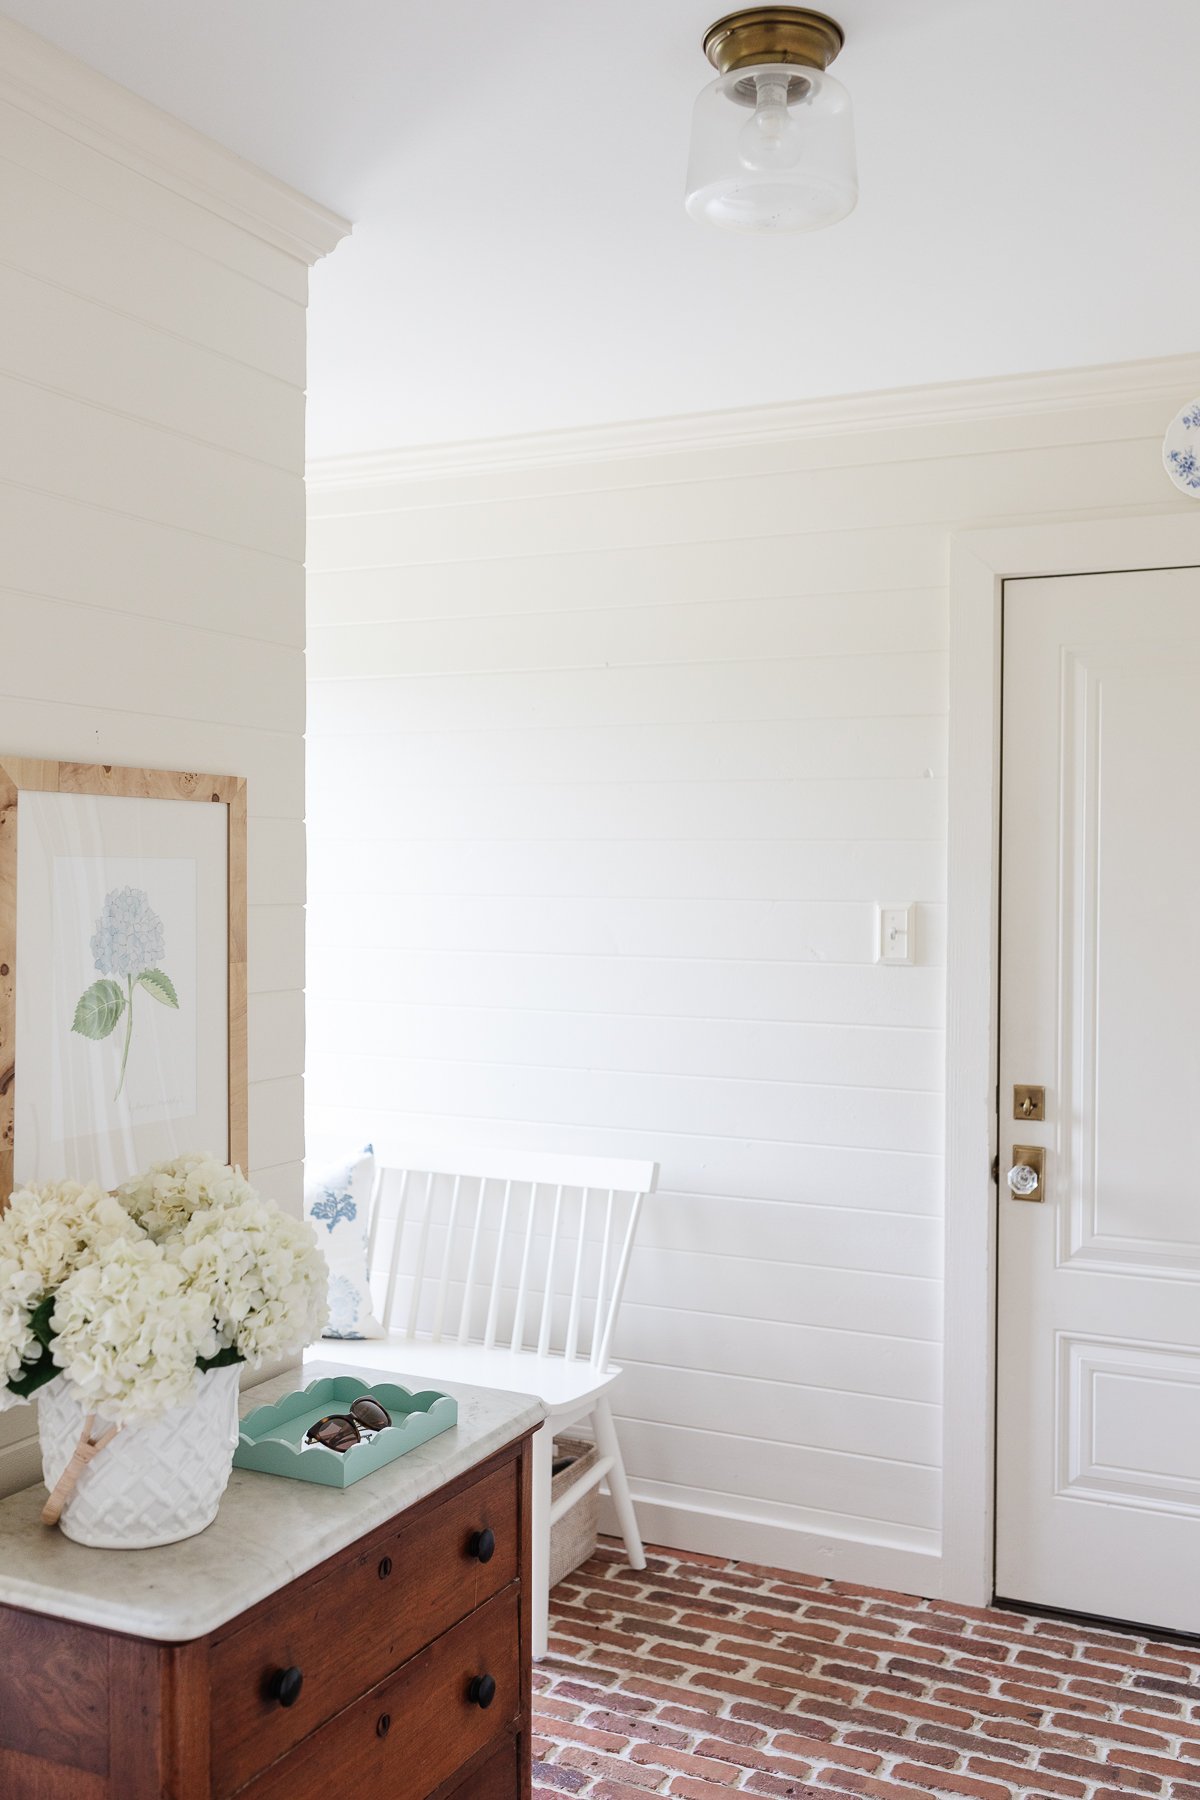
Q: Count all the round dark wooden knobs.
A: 3